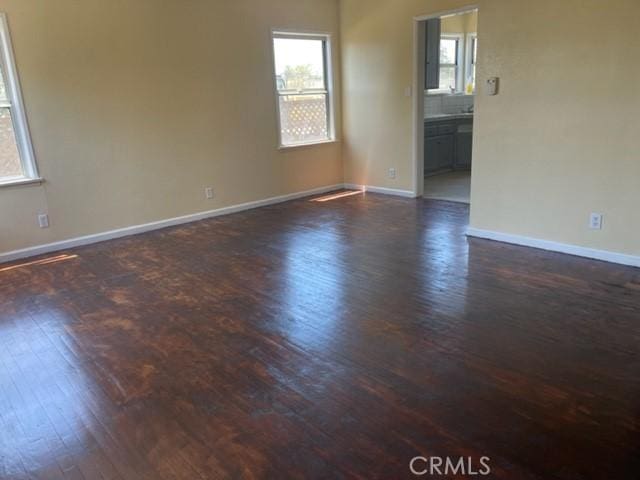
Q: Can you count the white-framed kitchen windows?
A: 2